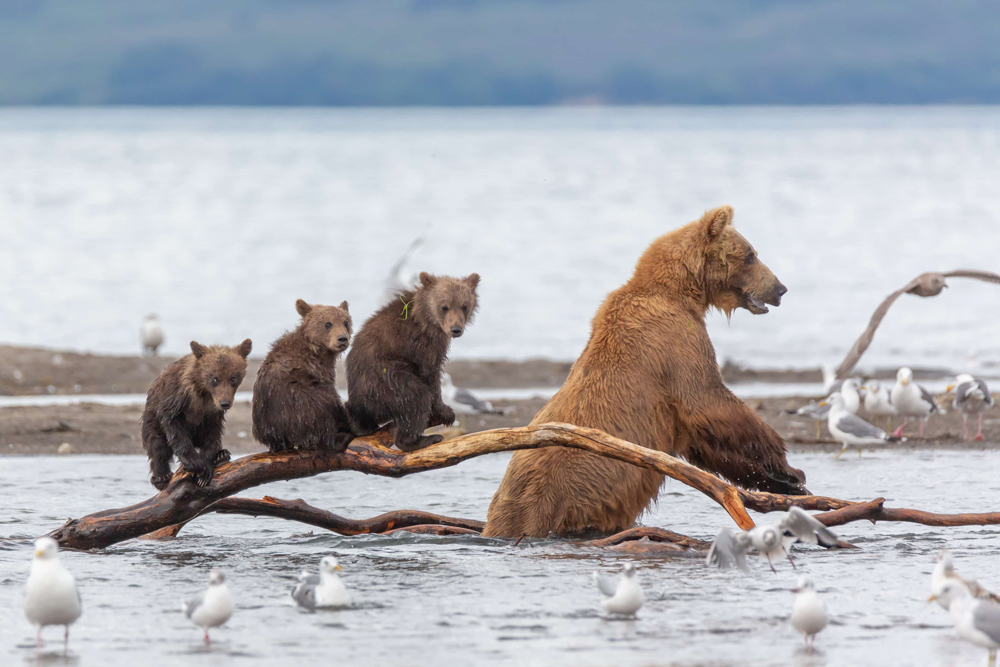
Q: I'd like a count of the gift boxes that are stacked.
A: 0